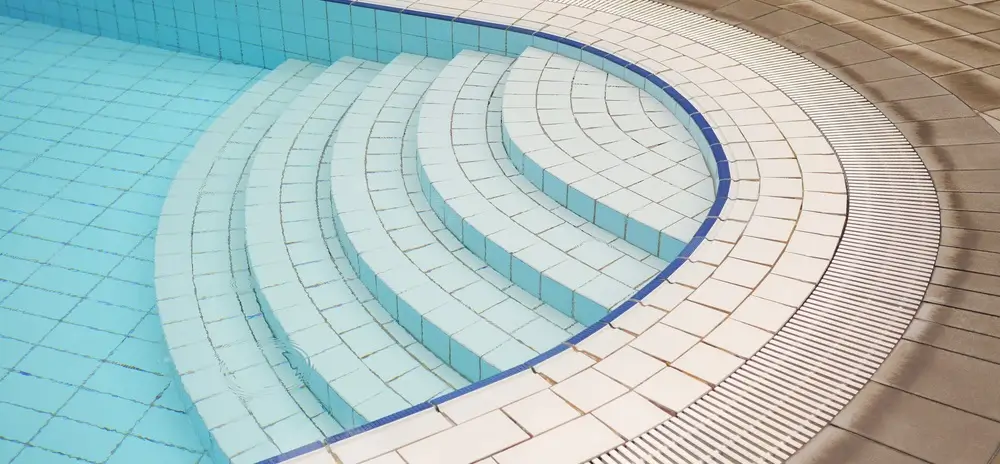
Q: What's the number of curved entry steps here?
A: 5